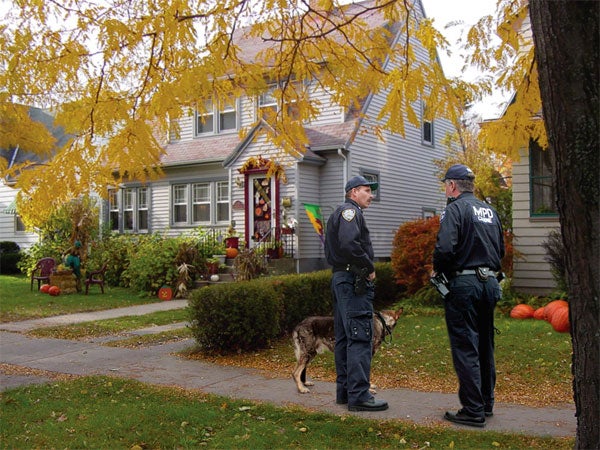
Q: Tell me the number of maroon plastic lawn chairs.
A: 2